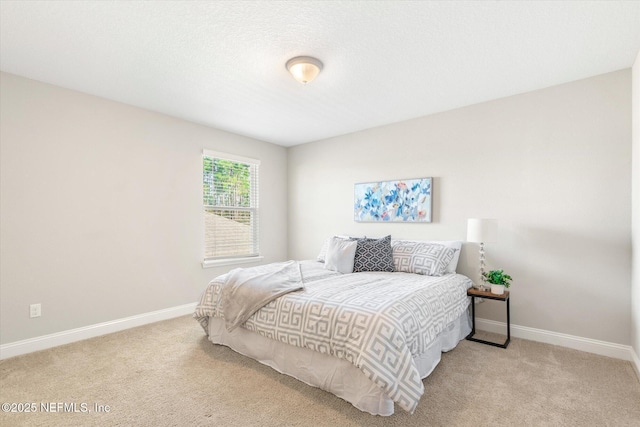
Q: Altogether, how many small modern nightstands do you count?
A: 1